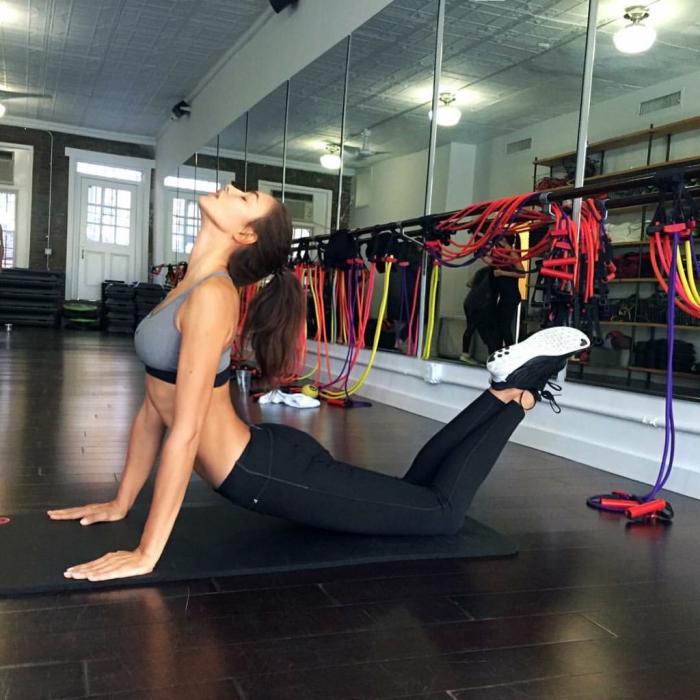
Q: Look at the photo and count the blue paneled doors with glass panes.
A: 0